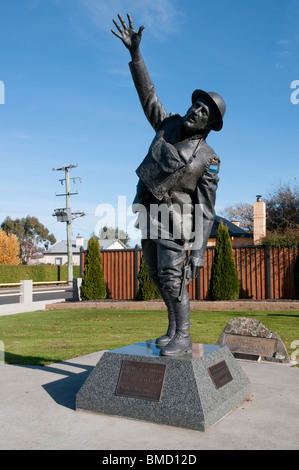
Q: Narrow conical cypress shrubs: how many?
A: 3